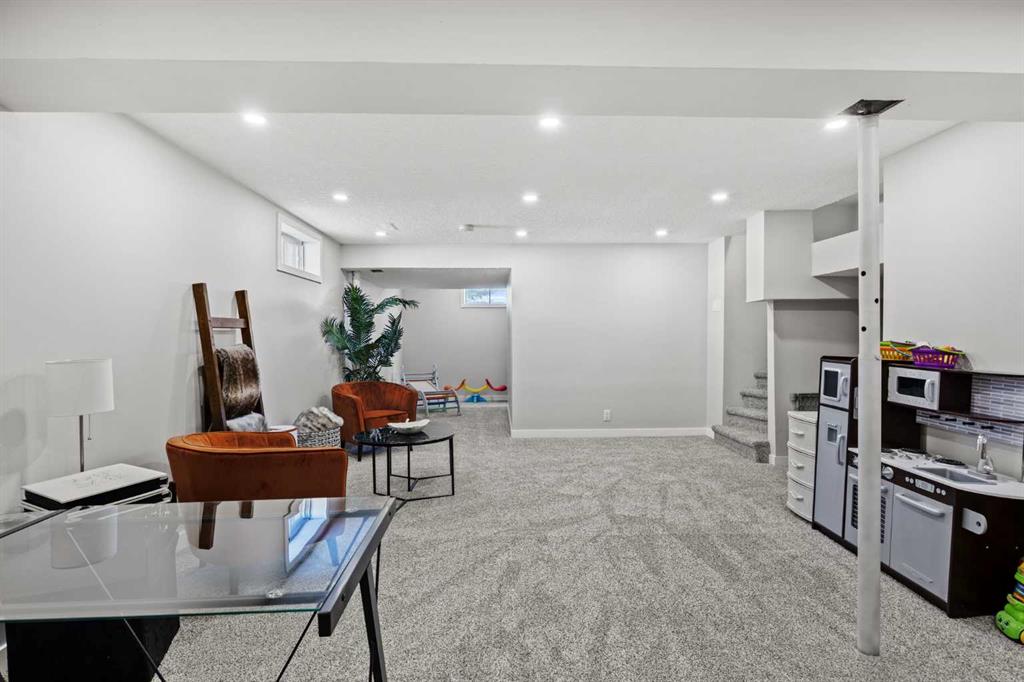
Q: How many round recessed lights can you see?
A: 9